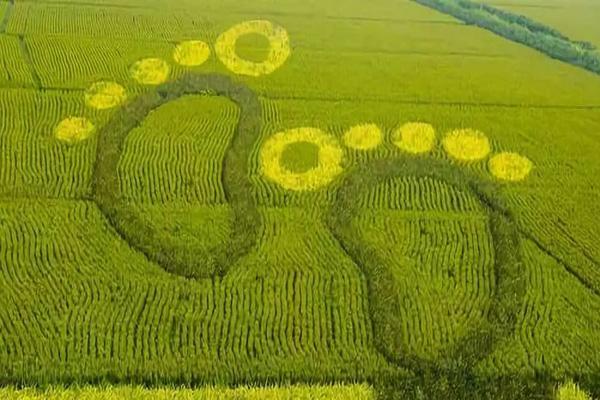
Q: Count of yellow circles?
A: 10